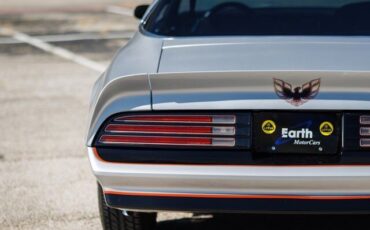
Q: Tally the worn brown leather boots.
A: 0